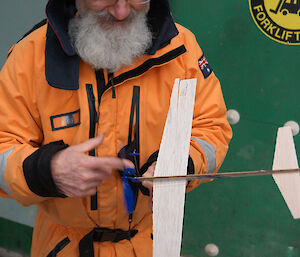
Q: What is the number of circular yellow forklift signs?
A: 1